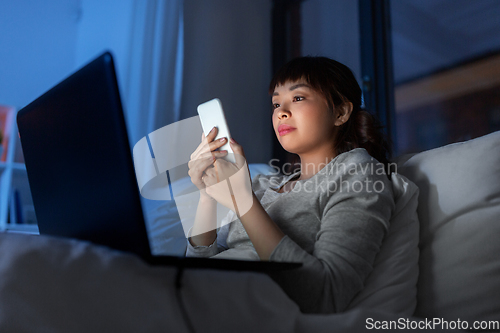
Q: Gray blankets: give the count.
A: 1